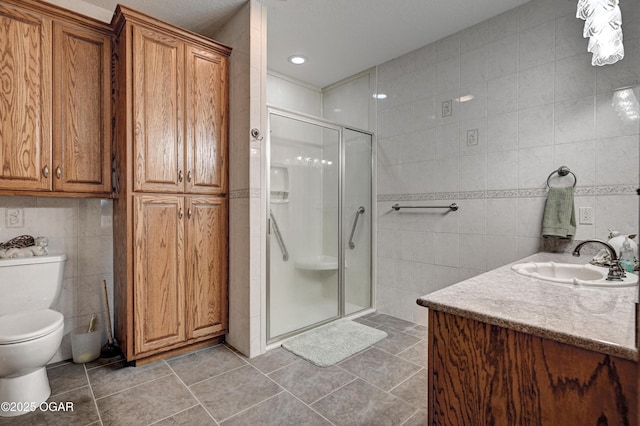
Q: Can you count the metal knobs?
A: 6